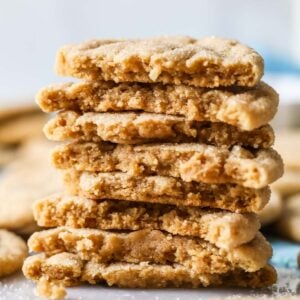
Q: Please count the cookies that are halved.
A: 8